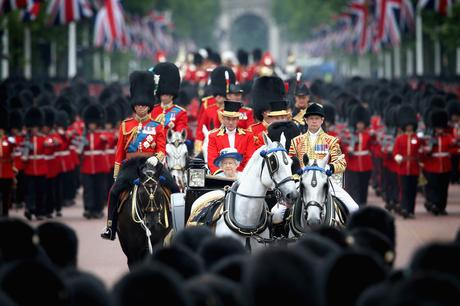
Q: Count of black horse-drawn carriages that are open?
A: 1